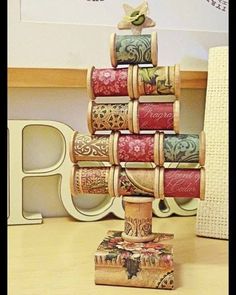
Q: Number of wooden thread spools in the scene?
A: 12